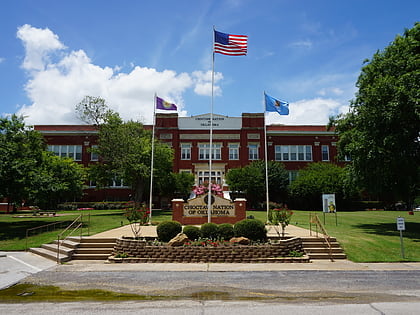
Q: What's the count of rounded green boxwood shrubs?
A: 5